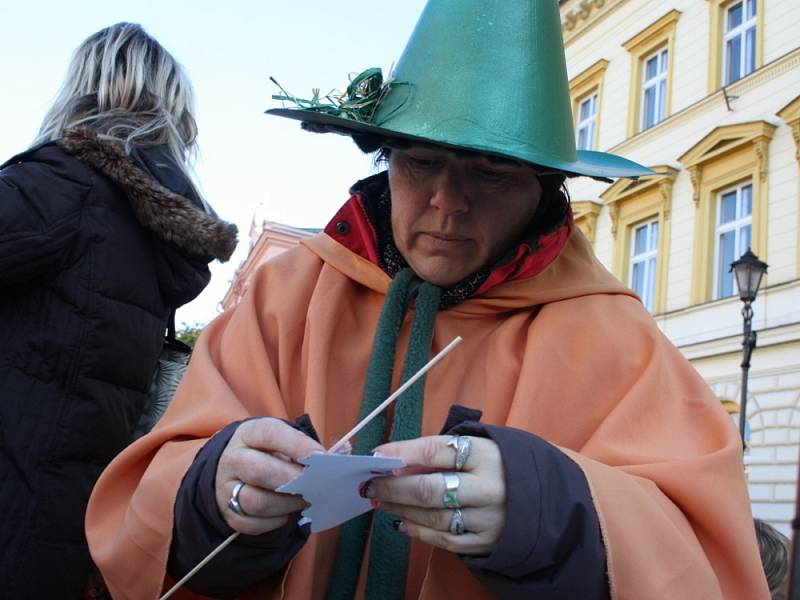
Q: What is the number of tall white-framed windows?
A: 5